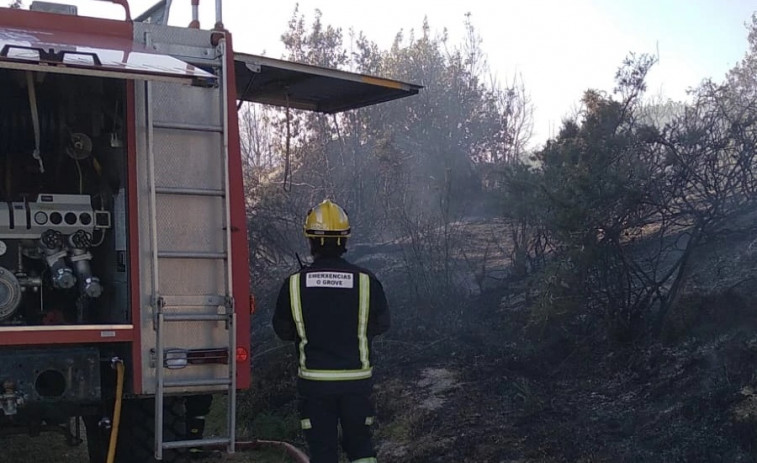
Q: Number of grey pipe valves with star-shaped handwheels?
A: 2